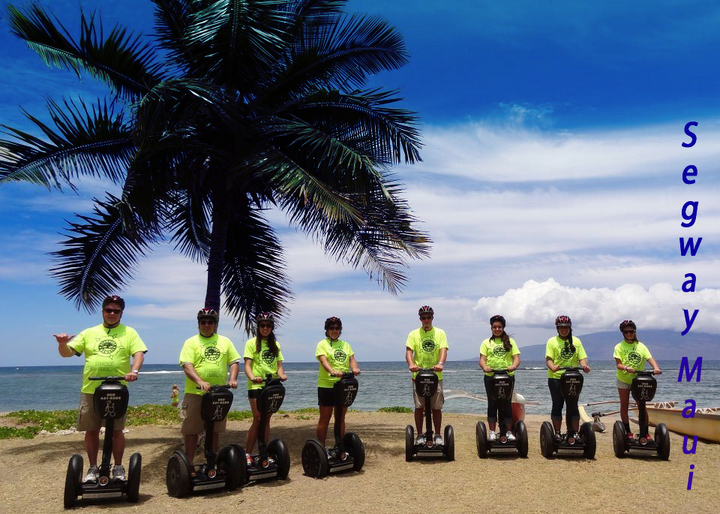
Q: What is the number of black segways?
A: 8